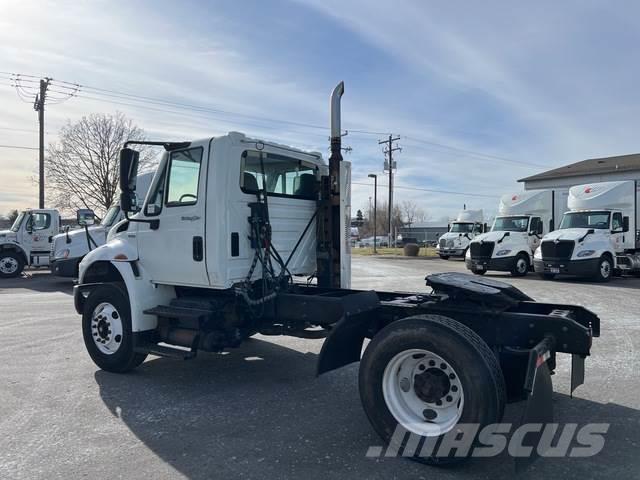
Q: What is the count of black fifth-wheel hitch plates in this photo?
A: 1